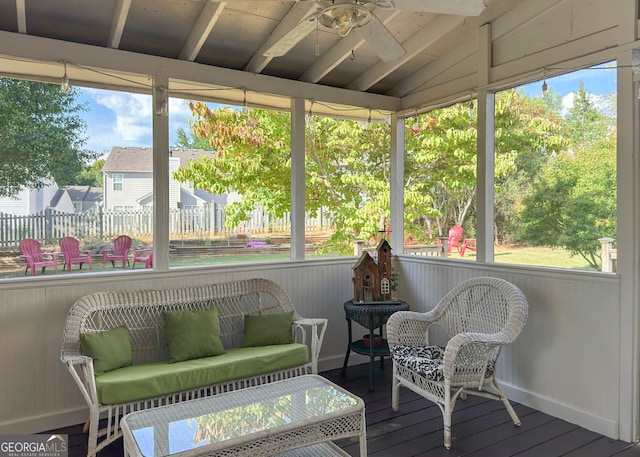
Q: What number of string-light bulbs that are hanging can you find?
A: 8